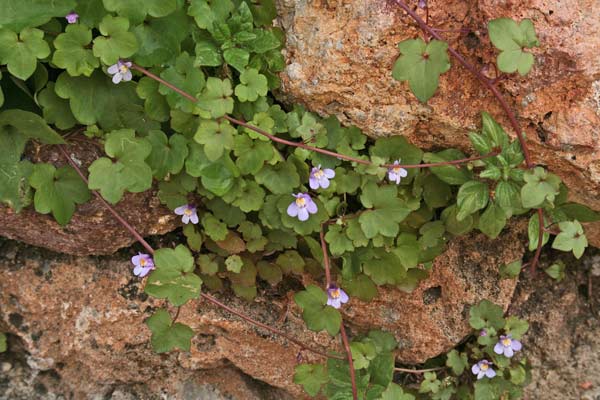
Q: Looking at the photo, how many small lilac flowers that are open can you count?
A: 9